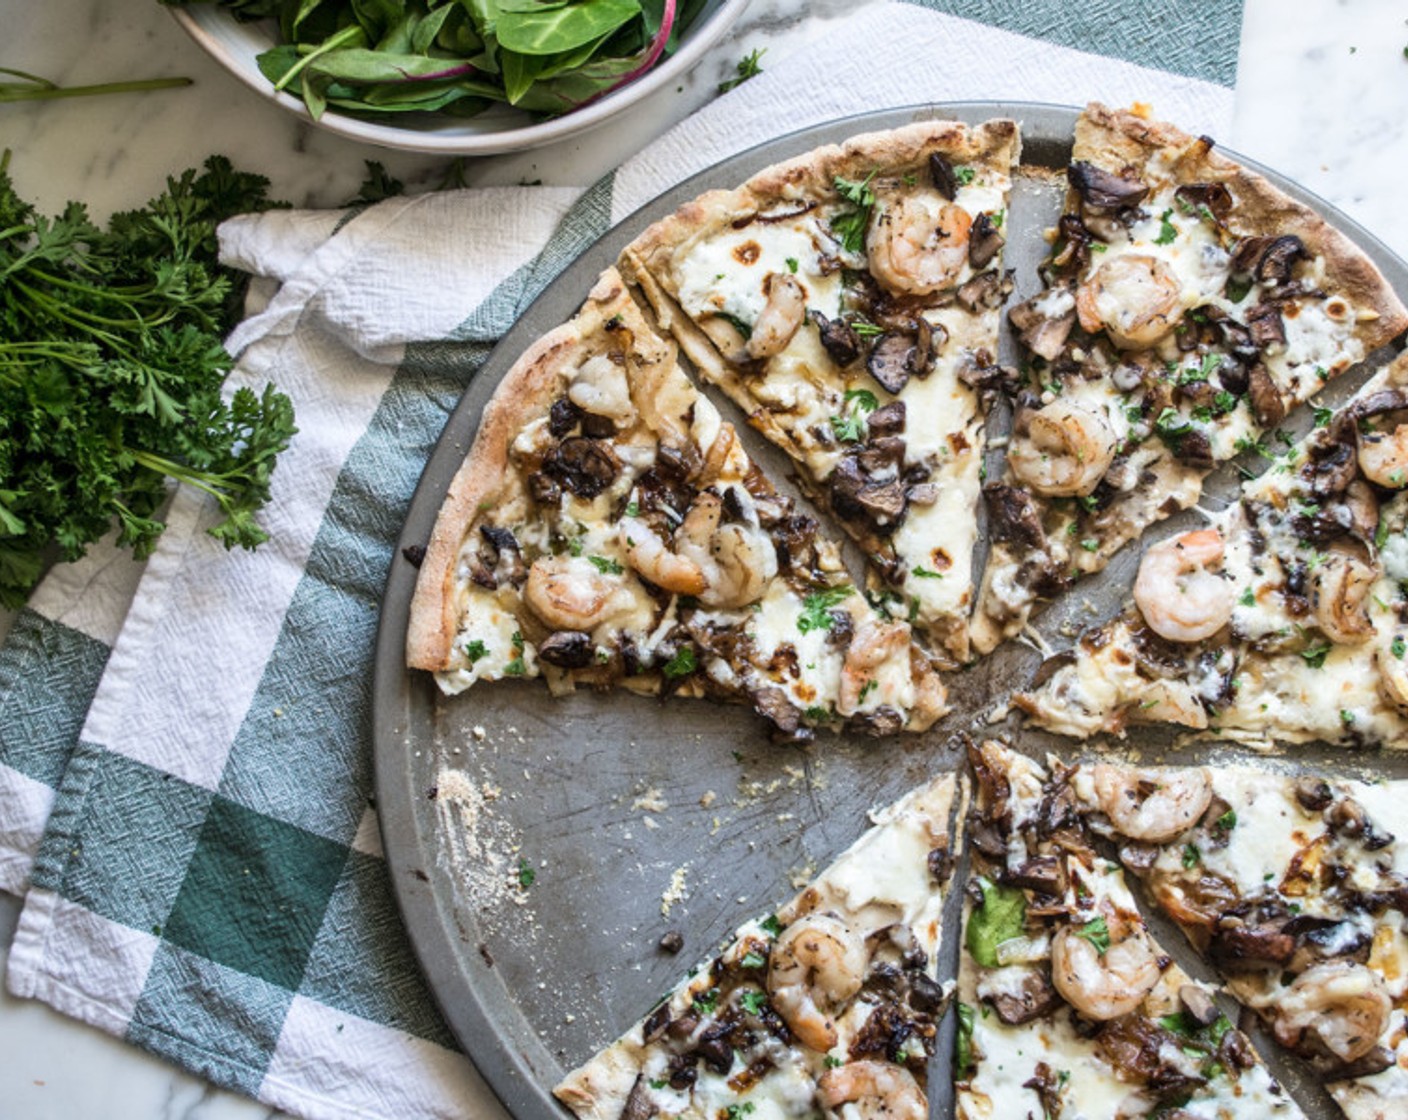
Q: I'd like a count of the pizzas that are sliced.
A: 1